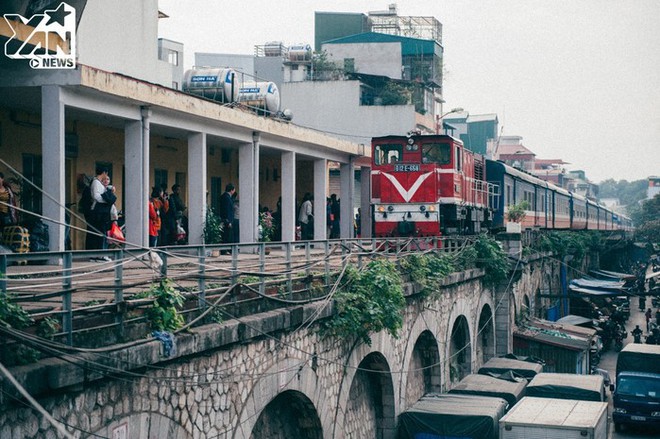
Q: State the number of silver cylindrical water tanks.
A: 4